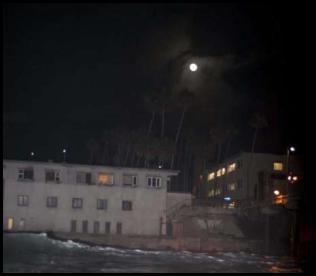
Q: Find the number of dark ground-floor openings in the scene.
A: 5